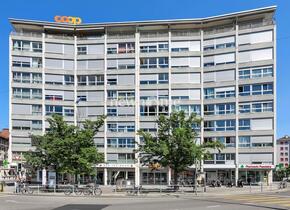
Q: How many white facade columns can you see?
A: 9